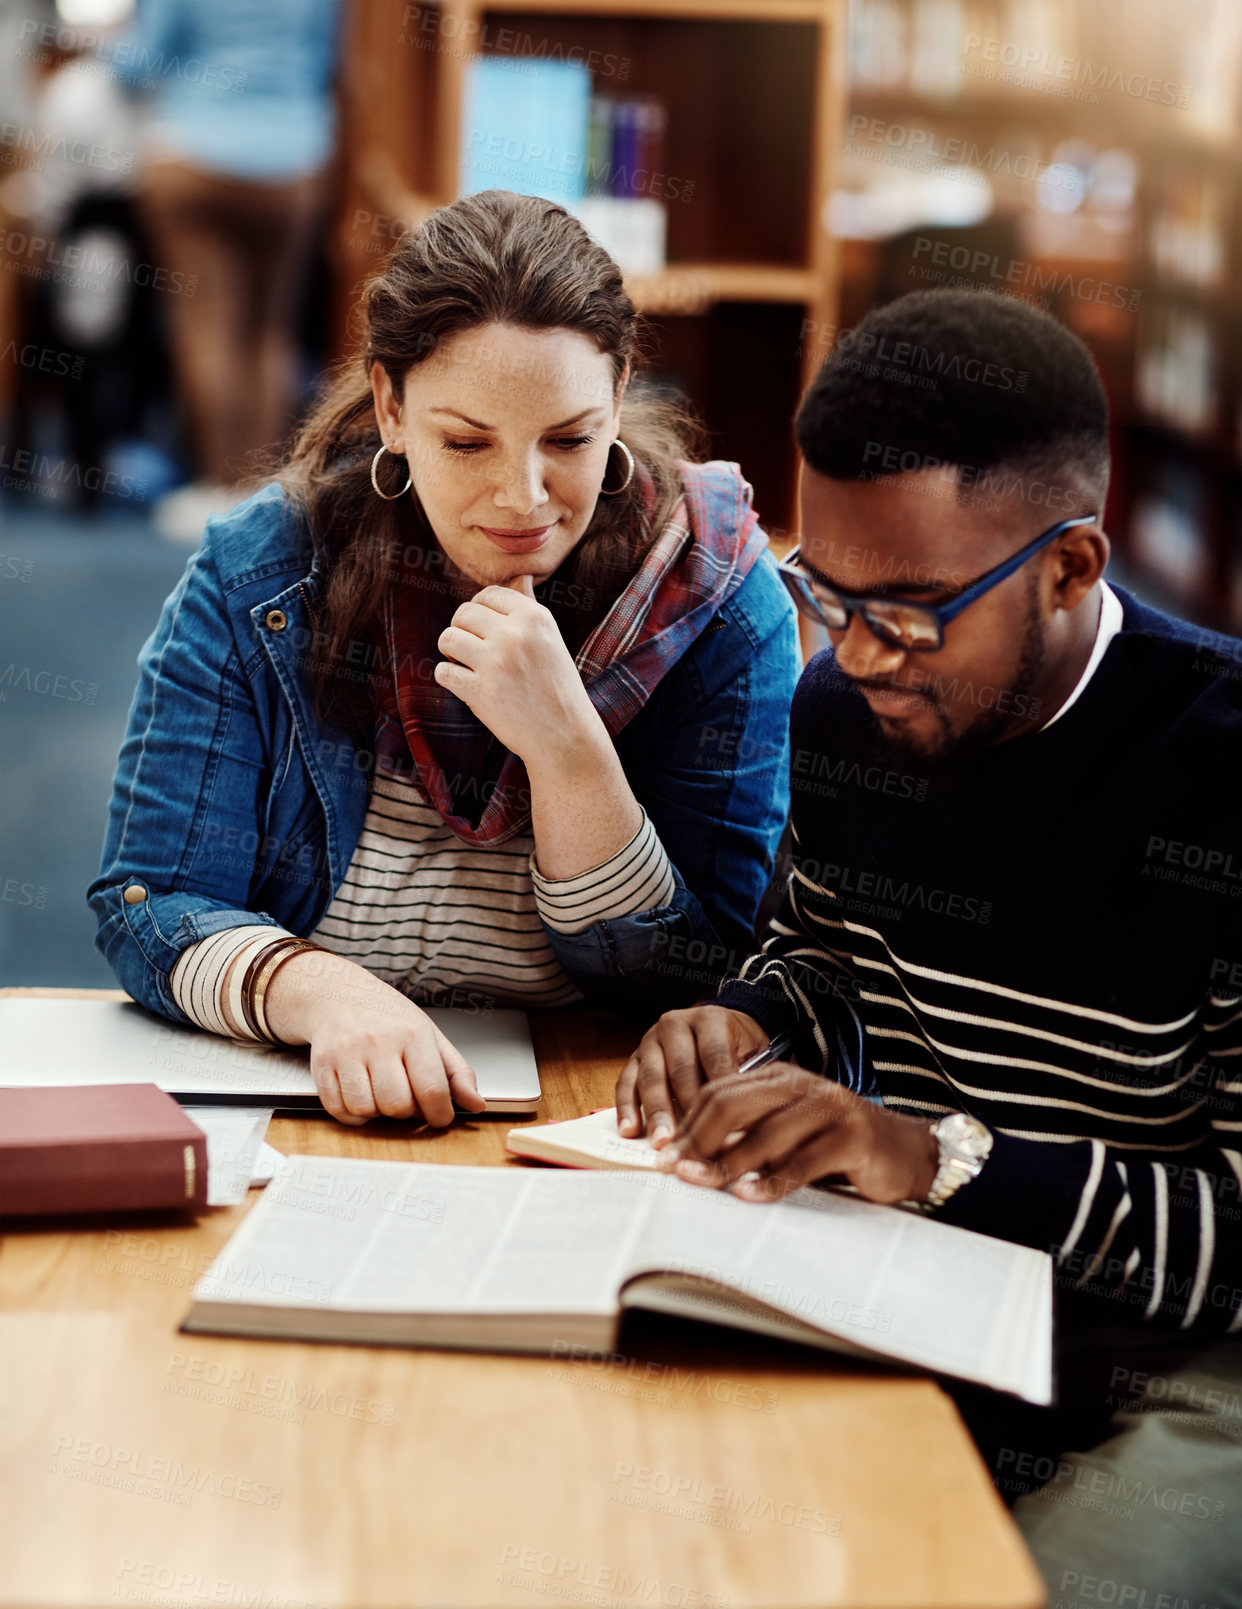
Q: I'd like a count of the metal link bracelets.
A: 1